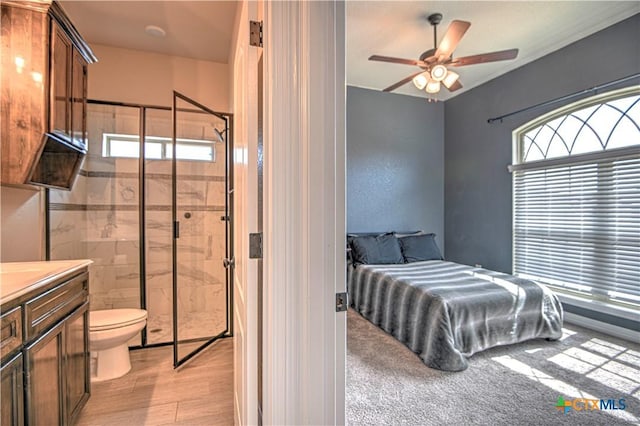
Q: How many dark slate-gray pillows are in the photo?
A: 2